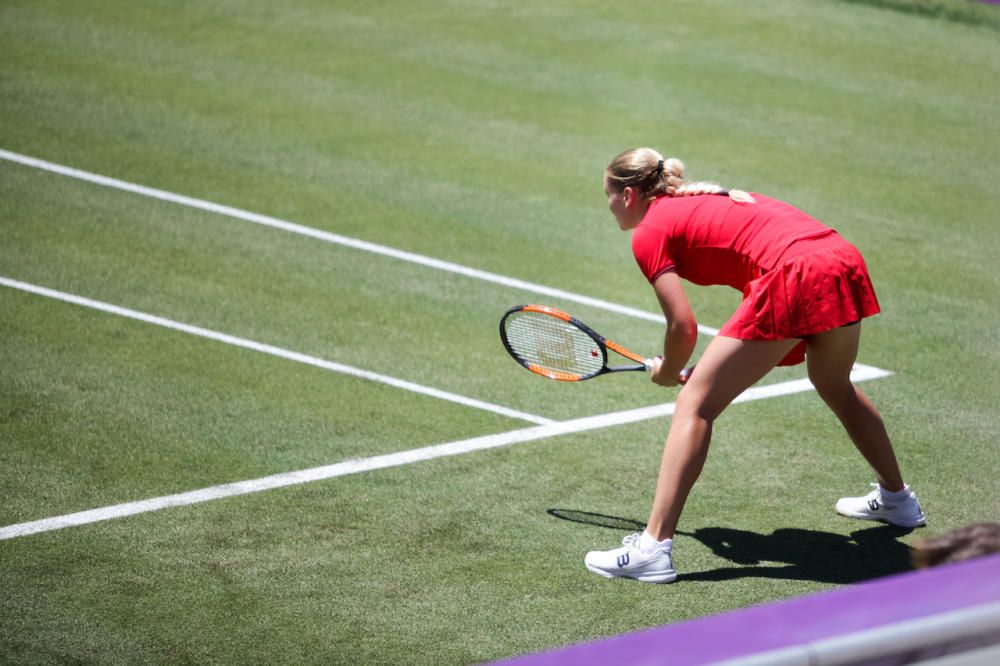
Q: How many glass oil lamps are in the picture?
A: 0